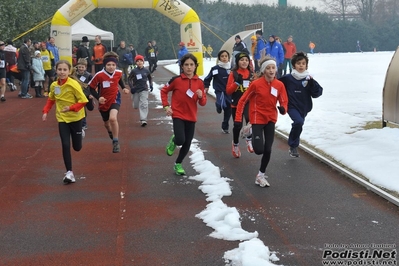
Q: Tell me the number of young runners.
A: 9